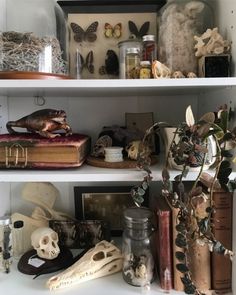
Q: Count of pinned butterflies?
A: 5